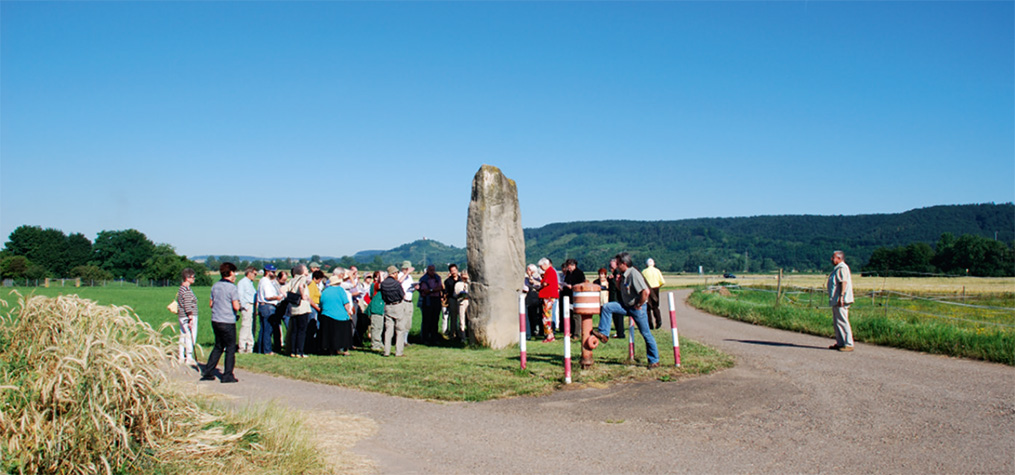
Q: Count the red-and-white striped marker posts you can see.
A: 4